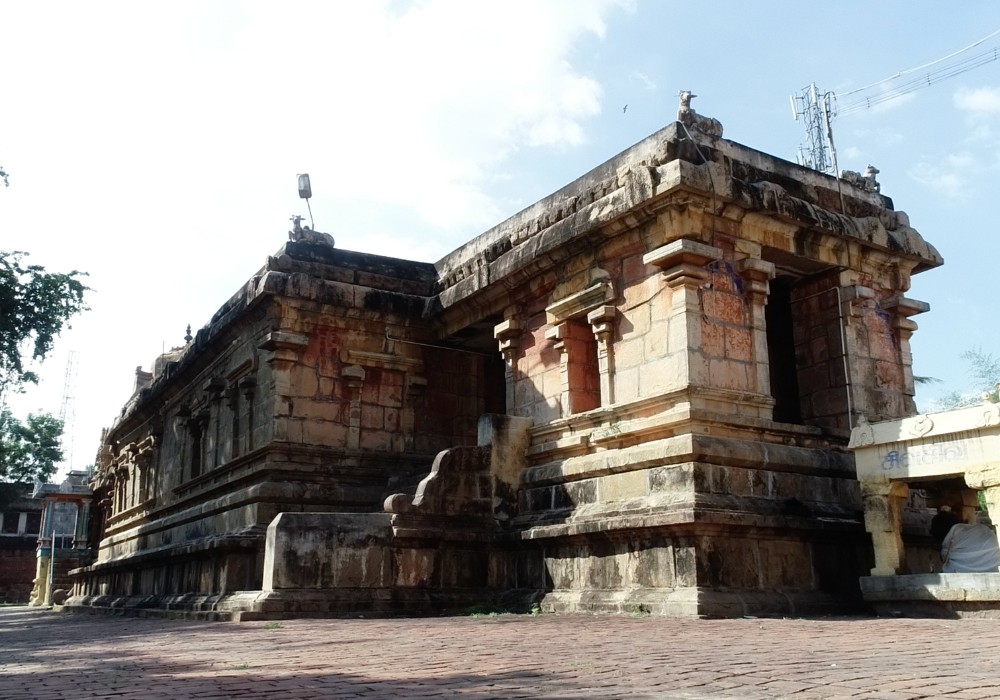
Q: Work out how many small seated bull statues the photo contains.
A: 3